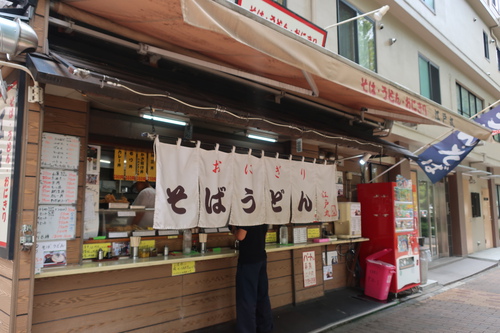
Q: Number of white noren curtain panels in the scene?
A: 6